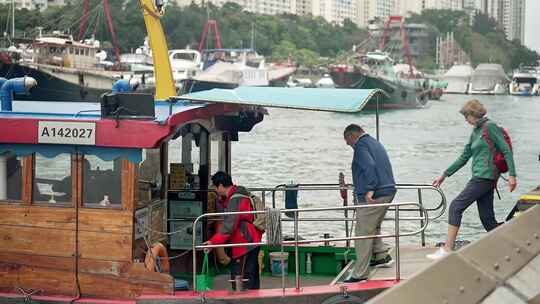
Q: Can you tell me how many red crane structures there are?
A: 3